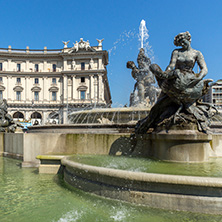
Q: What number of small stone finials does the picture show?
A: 3